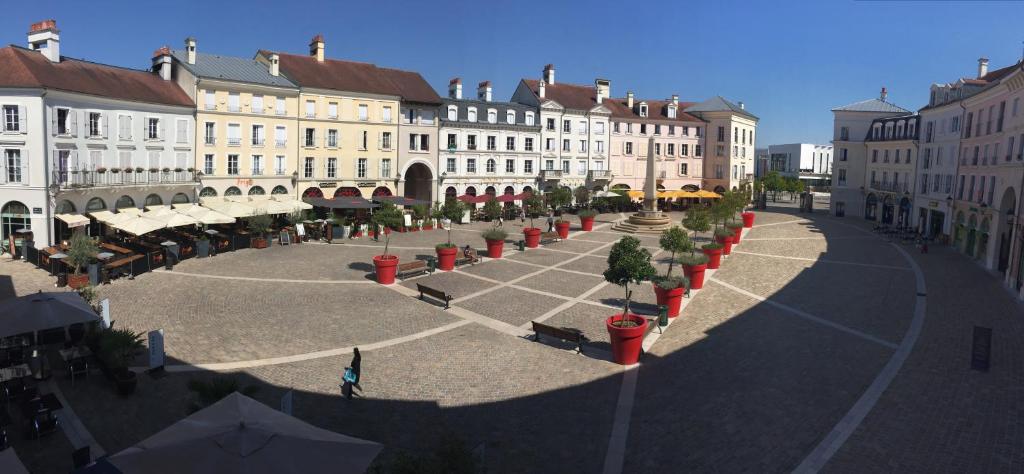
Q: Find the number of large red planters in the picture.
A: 13